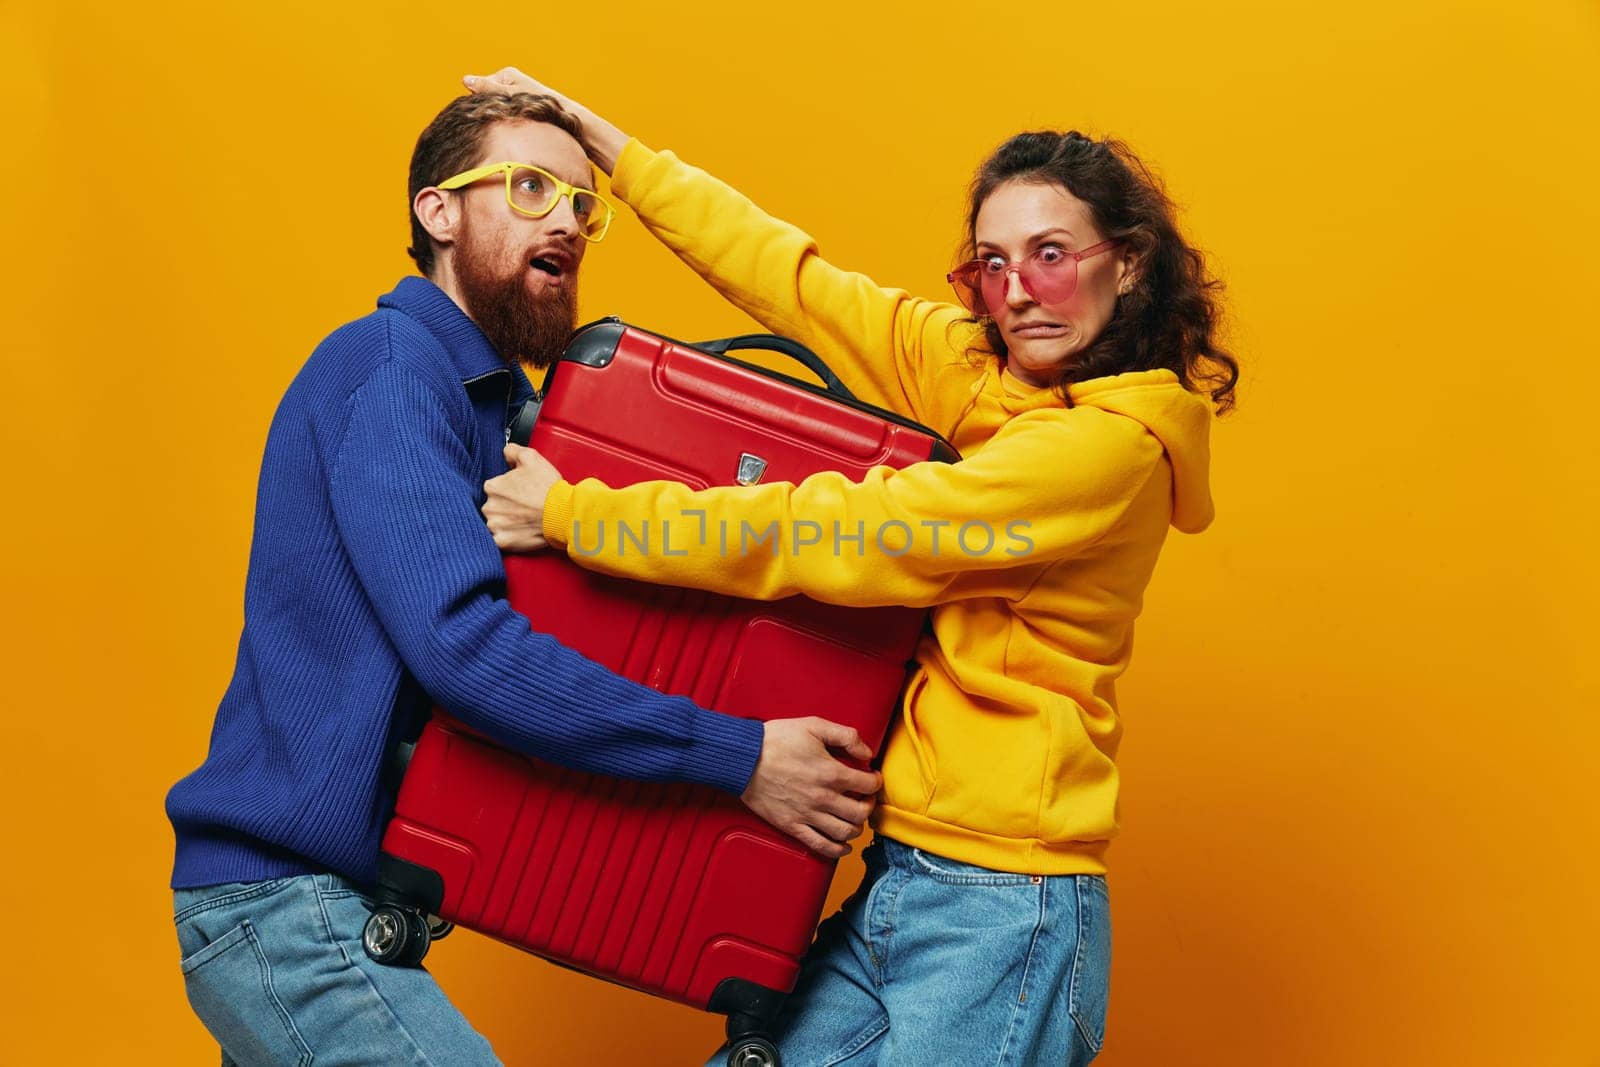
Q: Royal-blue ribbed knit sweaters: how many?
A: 1